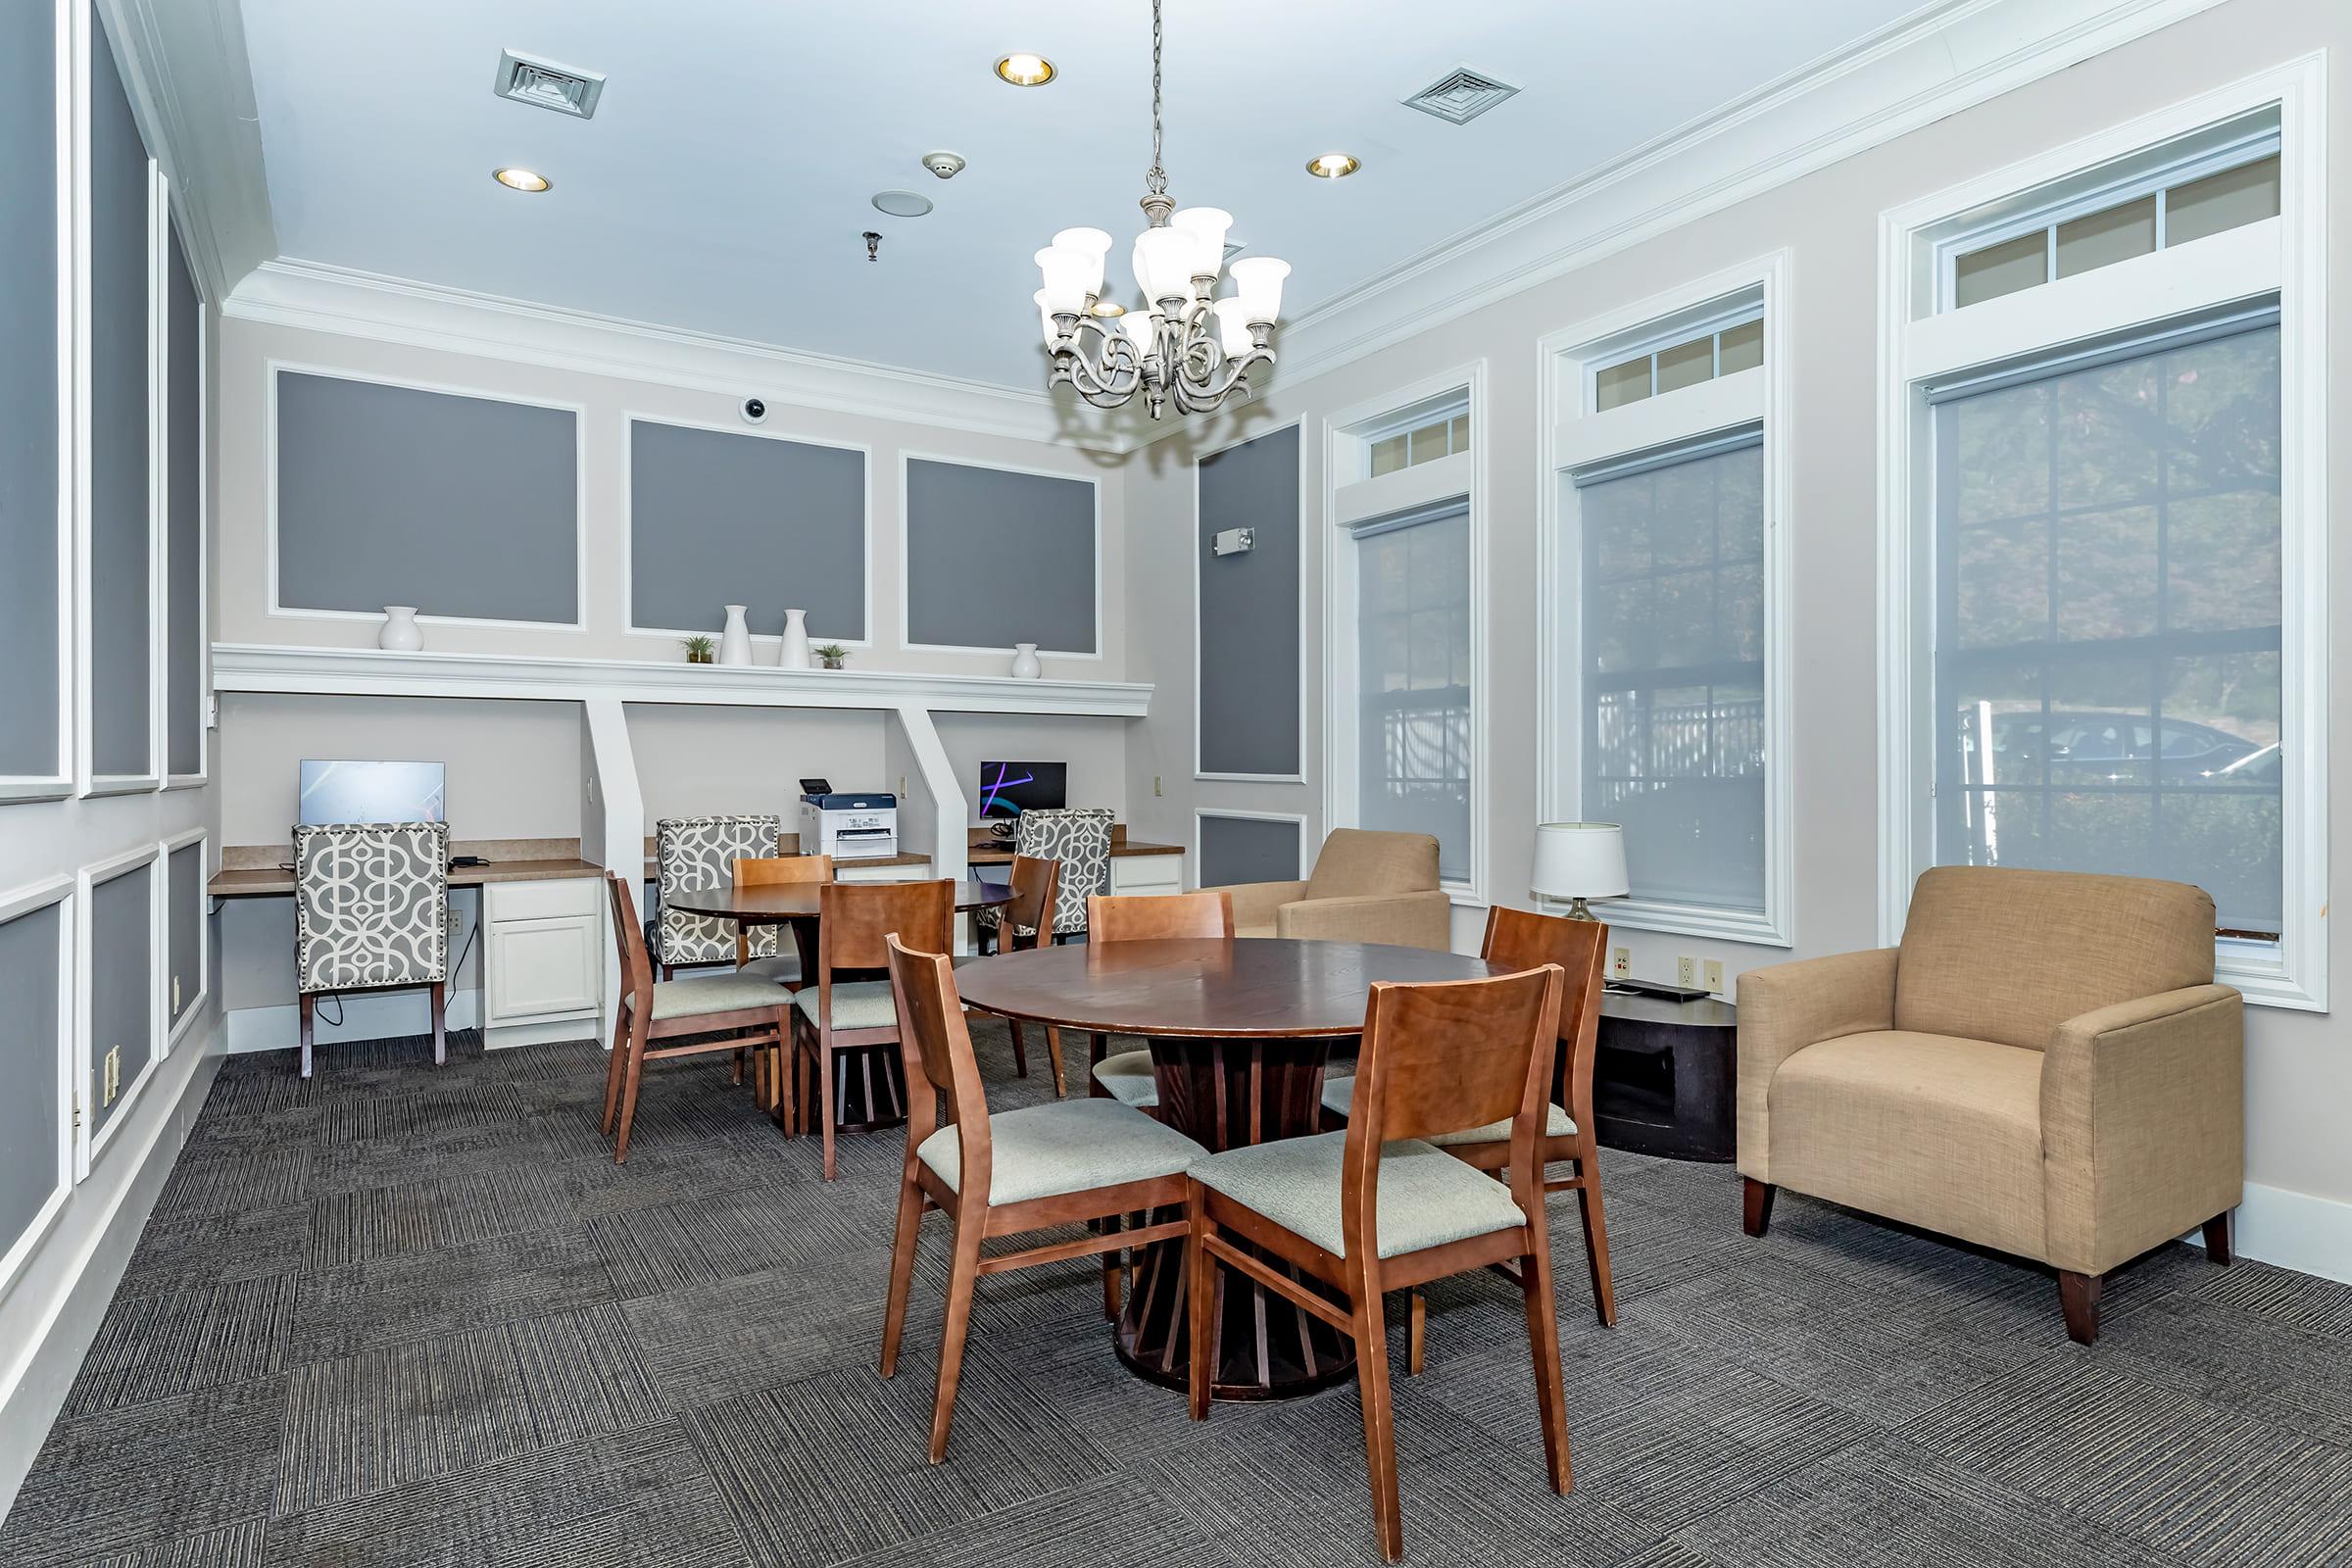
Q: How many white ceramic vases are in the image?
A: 4